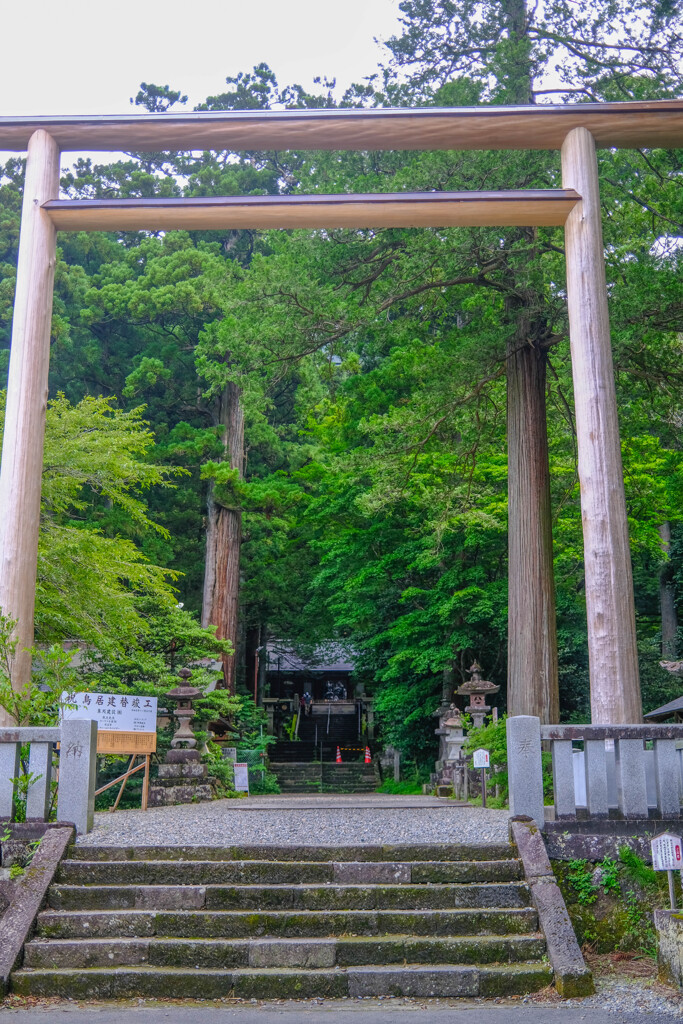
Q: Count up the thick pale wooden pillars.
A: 2